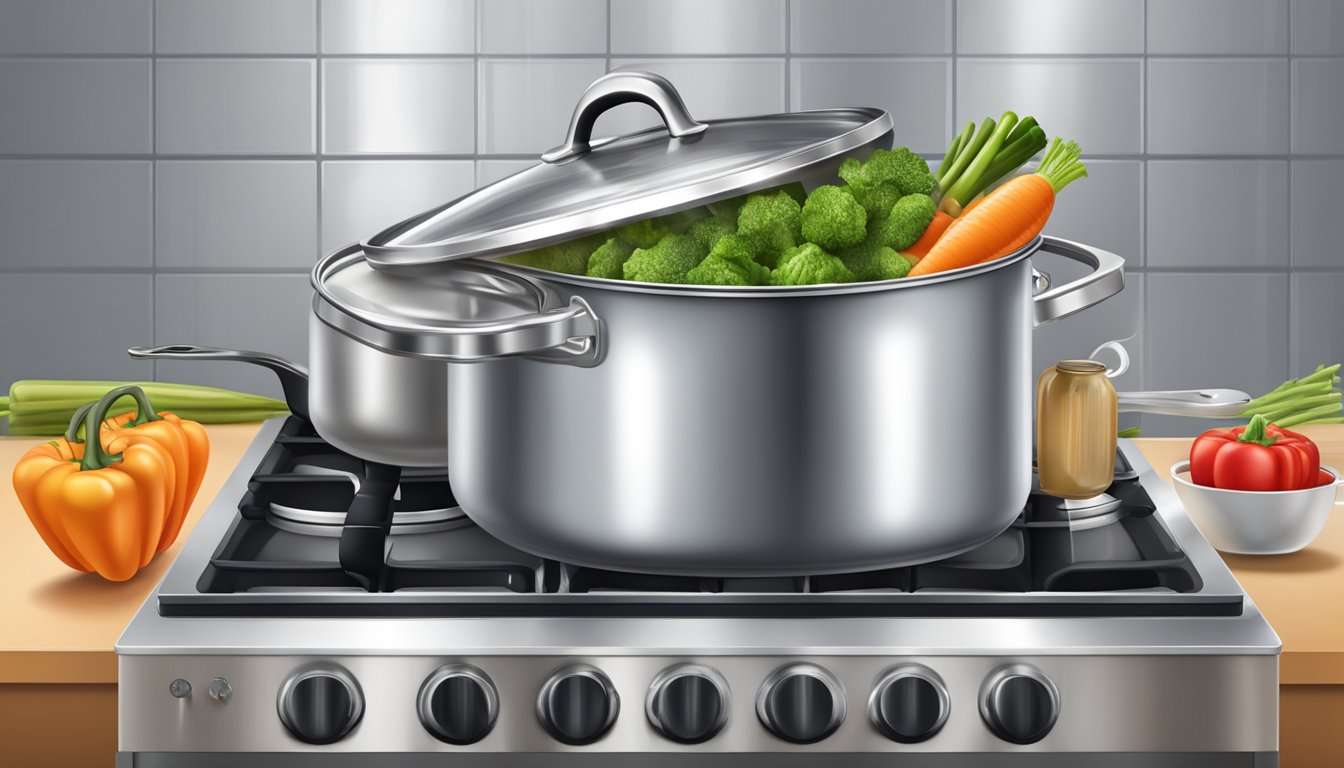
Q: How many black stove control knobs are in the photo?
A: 7